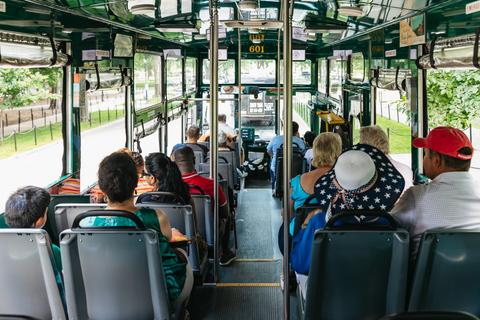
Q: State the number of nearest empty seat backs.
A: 4